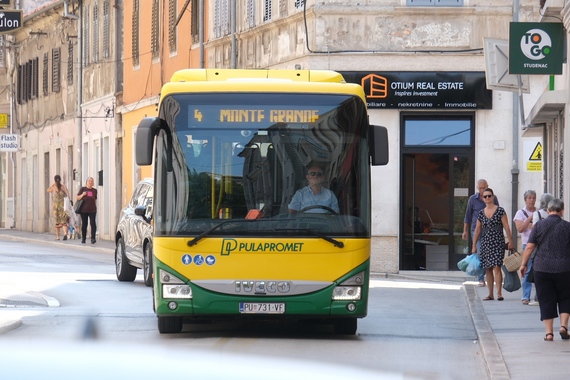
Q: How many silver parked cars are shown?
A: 1